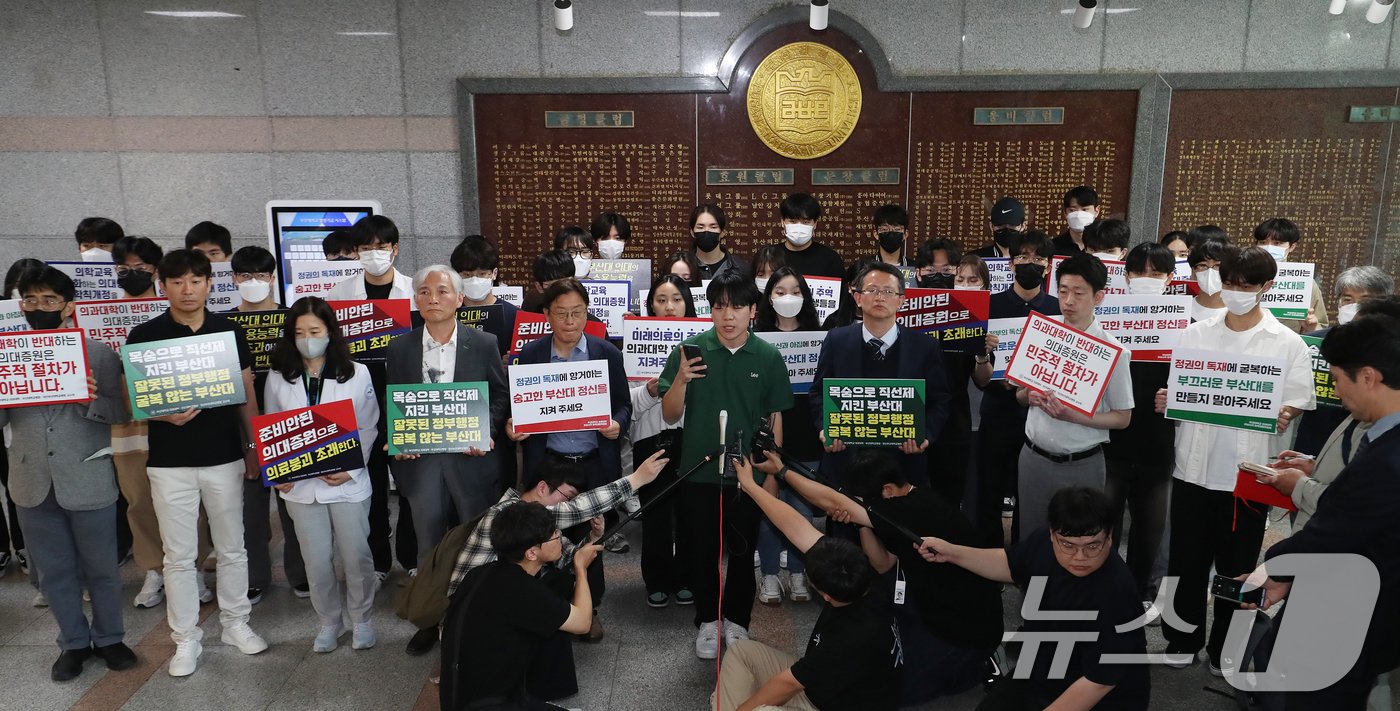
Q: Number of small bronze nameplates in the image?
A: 5